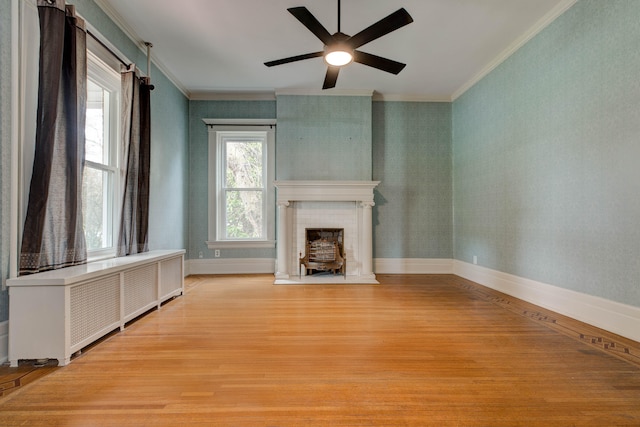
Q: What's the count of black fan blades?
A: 5